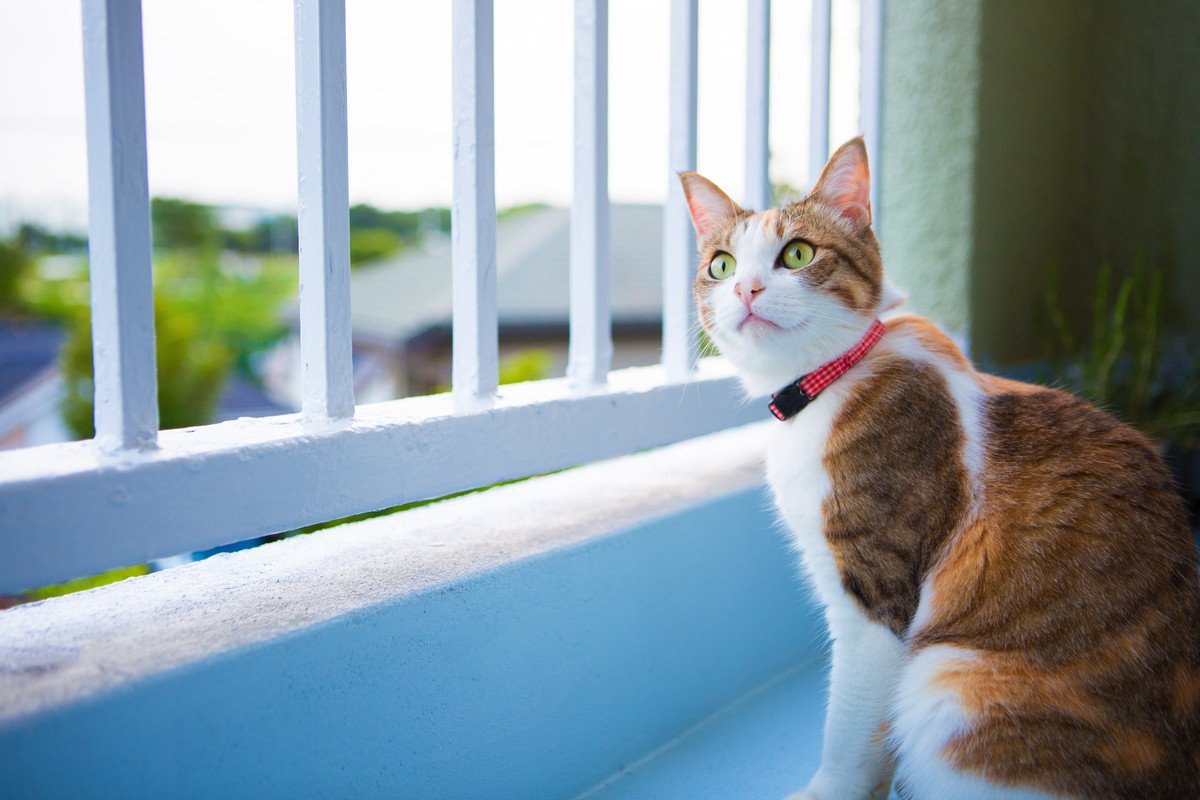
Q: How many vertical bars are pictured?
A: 8